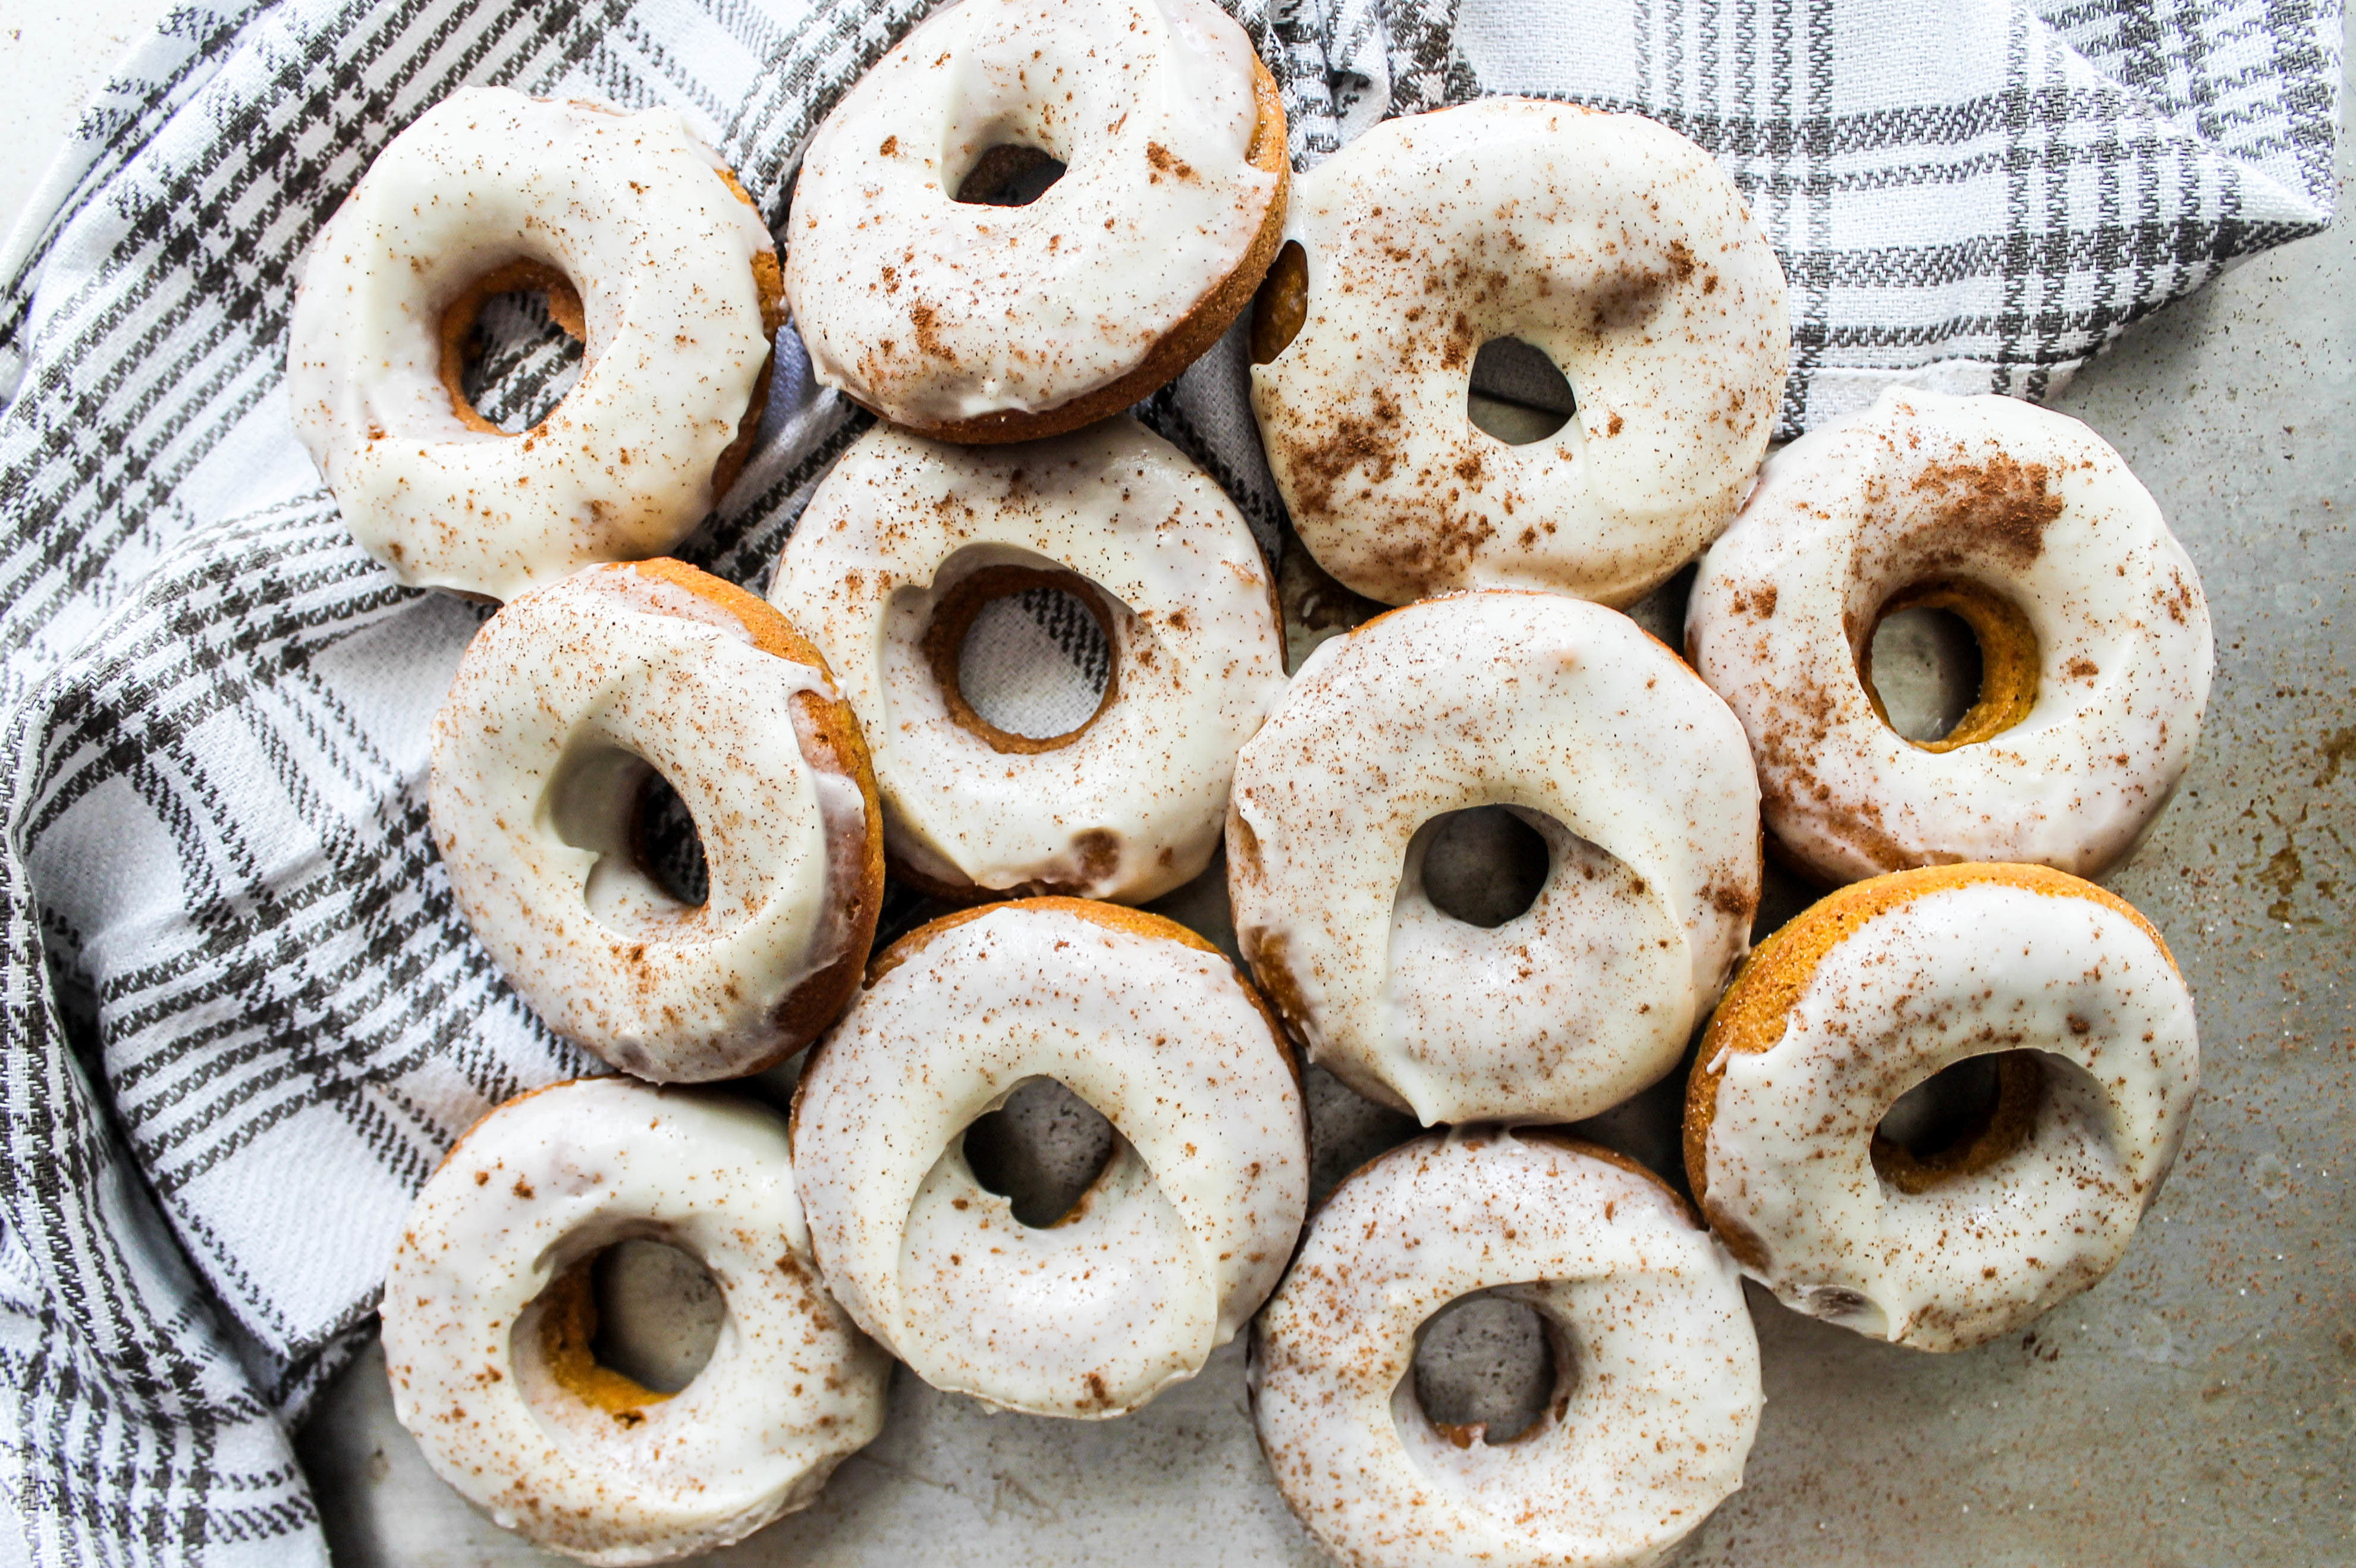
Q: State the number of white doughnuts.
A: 11